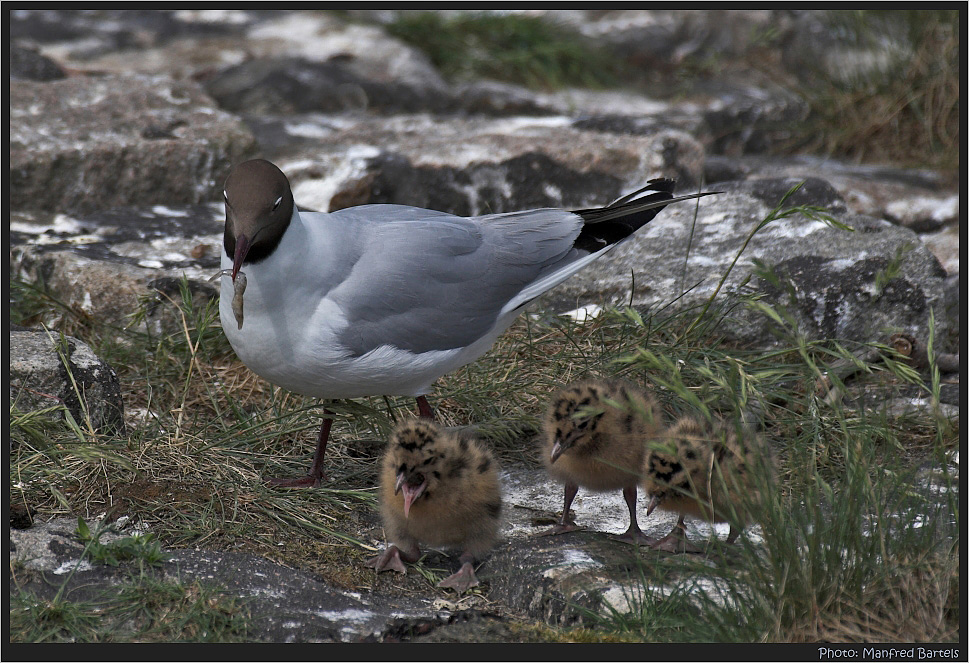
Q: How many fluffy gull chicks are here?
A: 3